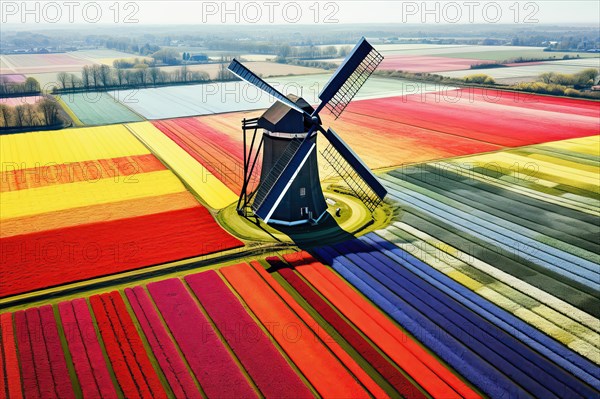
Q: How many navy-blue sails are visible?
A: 4